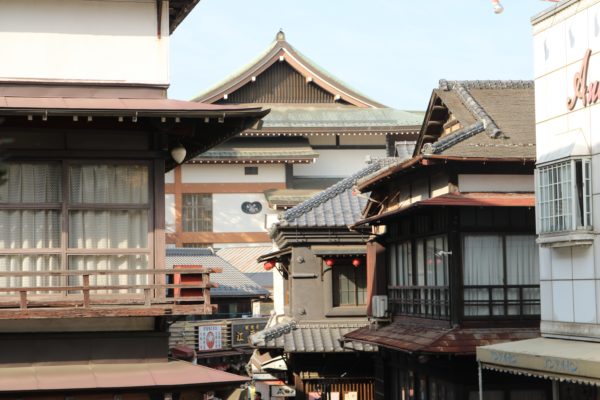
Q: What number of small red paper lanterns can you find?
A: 3